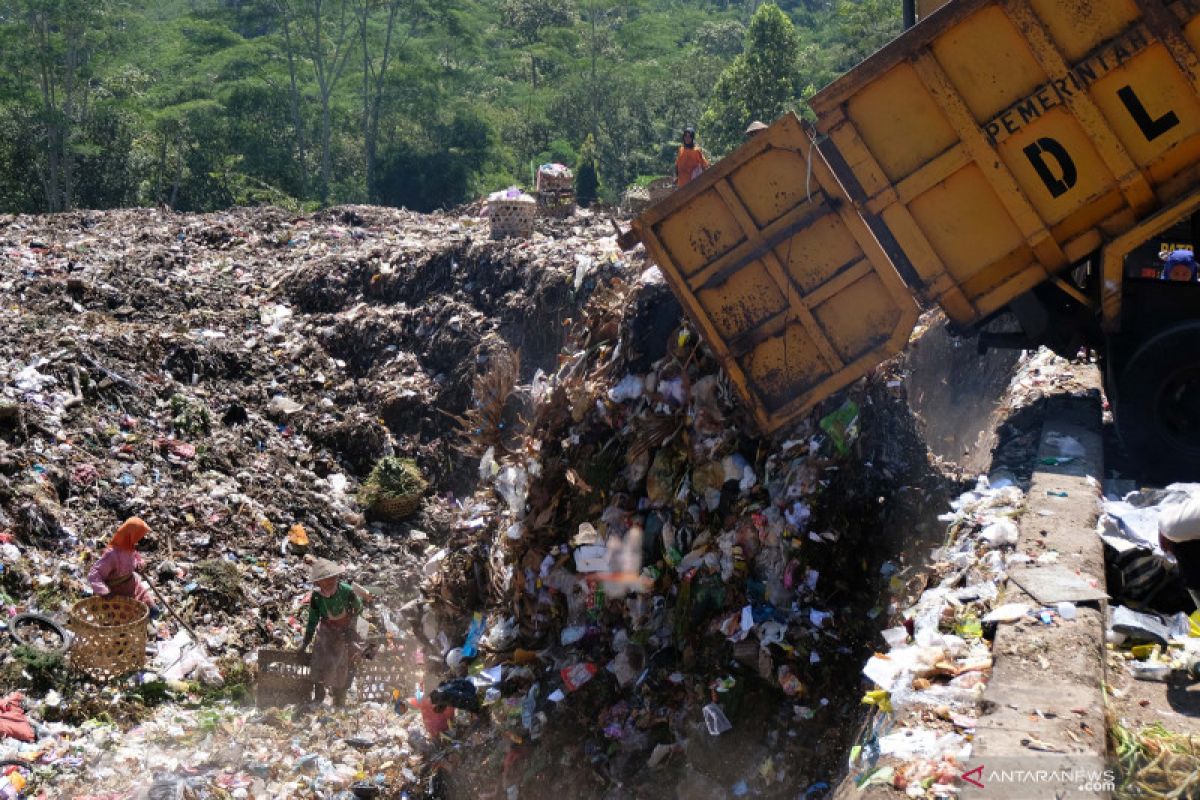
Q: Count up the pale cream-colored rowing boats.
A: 0